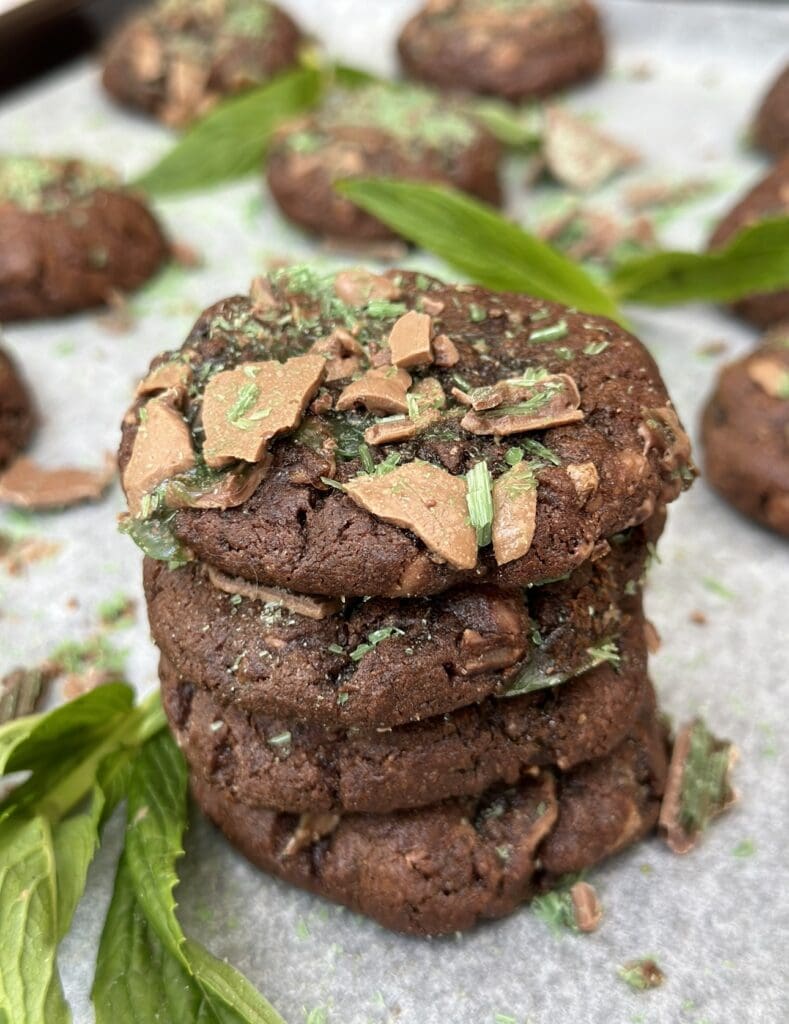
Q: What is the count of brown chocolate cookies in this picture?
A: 12